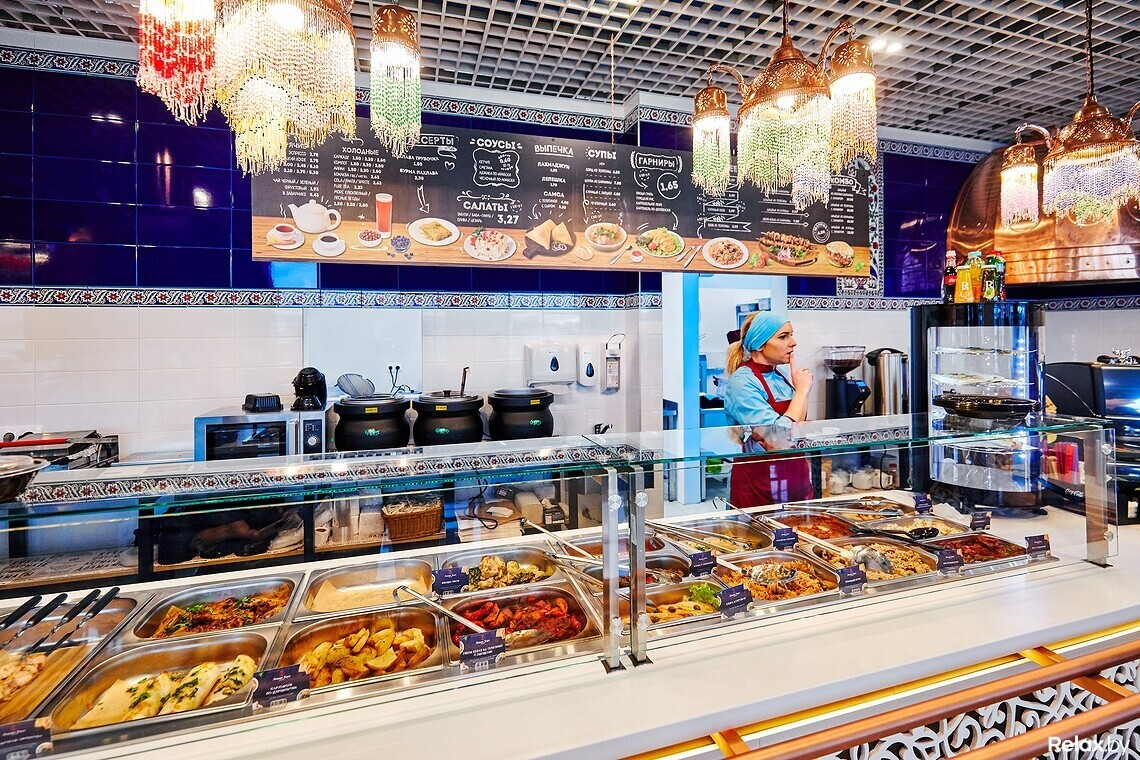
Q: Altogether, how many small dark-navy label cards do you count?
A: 12